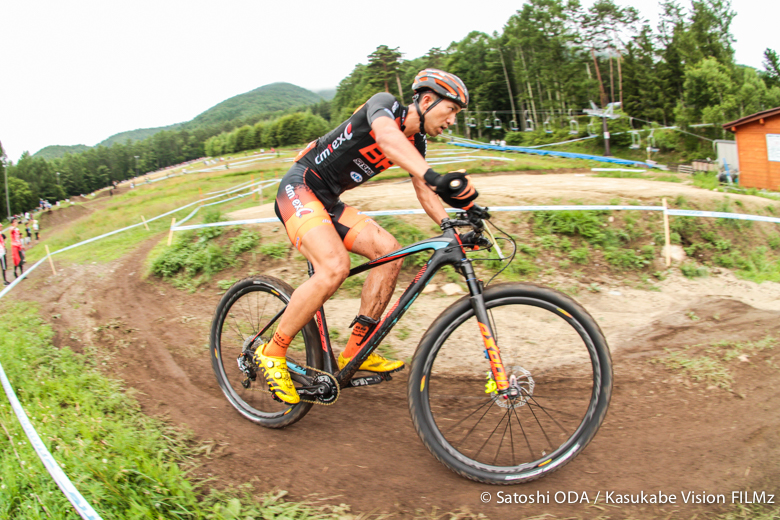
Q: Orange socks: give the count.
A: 2